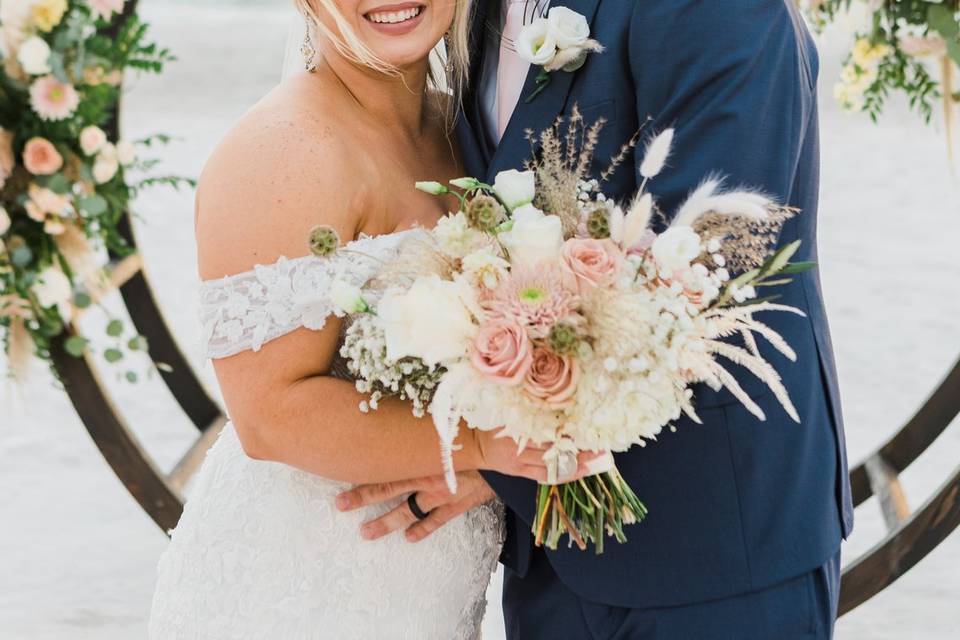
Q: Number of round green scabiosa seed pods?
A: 4